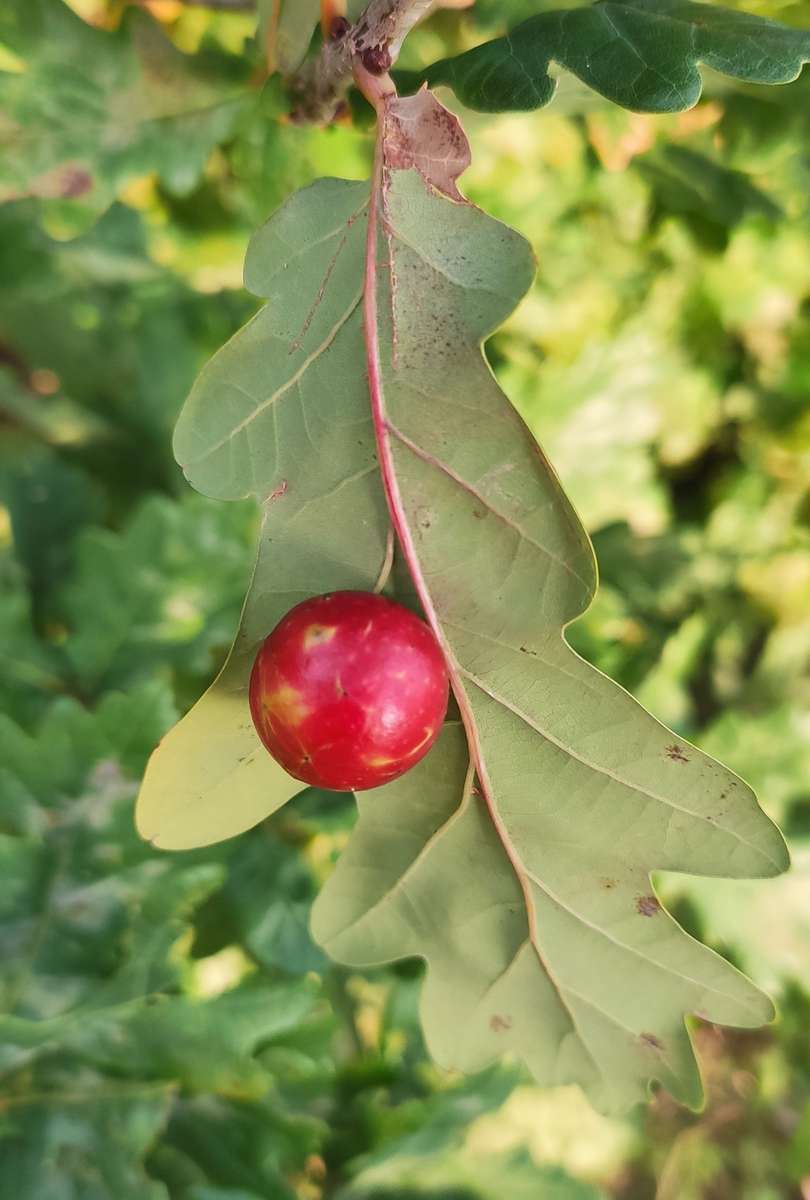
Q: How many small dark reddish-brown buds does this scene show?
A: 2